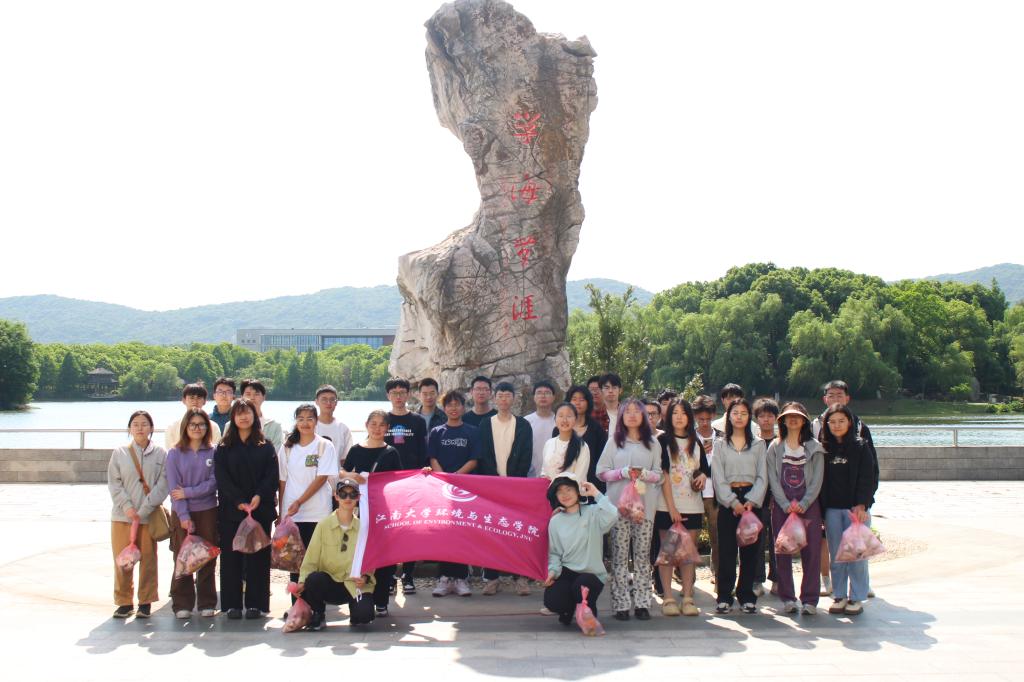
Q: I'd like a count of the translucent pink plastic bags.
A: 11